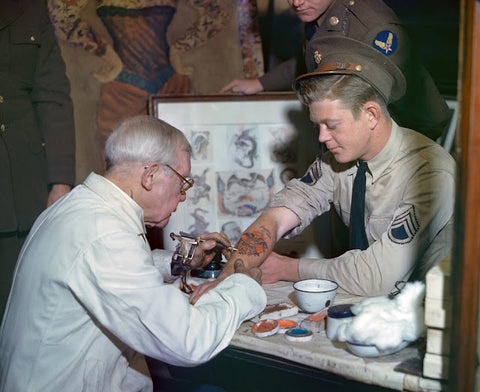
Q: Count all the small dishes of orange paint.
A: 2